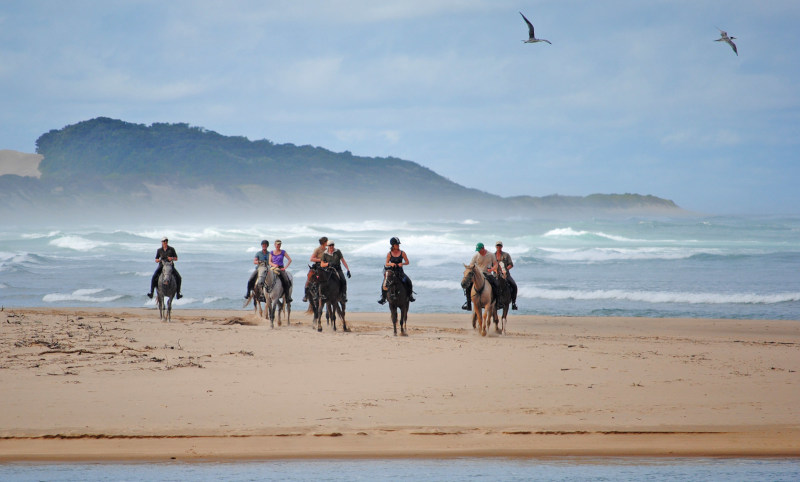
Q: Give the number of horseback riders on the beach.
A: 8